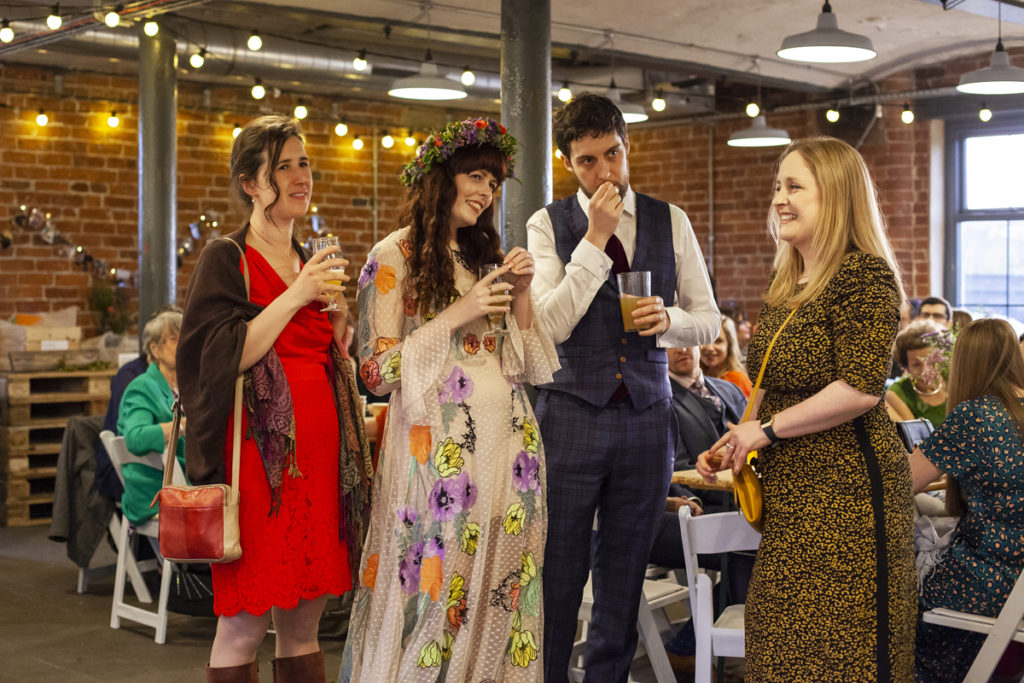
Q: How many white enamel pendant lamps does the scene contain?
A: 5